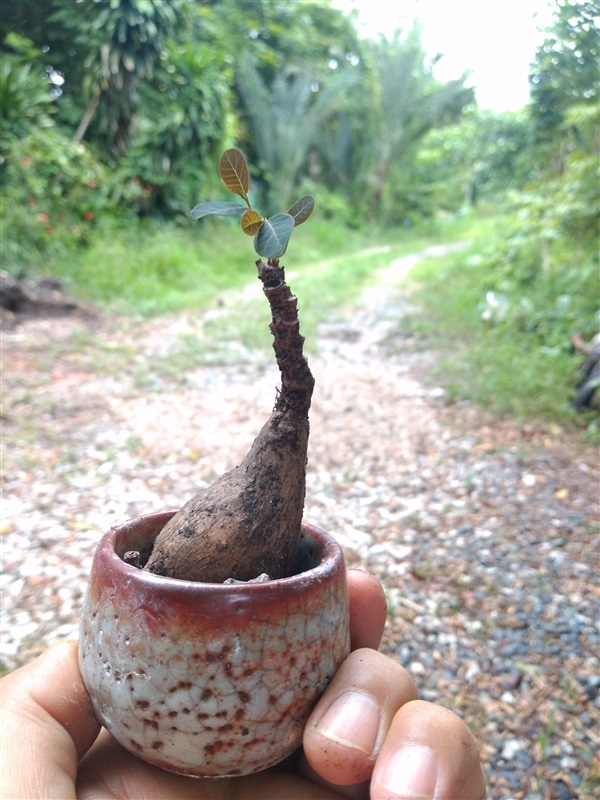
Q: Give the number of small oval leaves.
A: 5